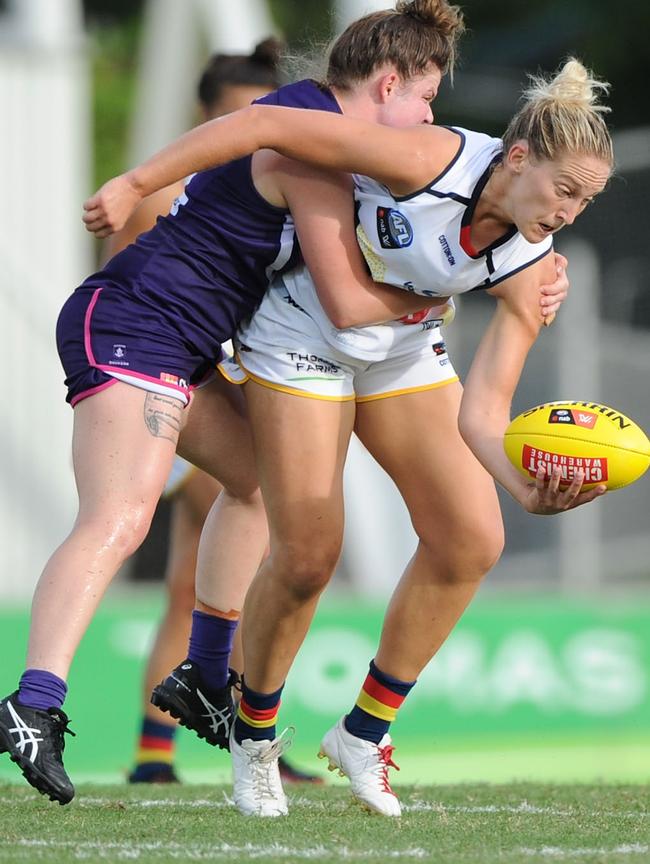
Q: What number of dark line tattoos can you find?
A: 1